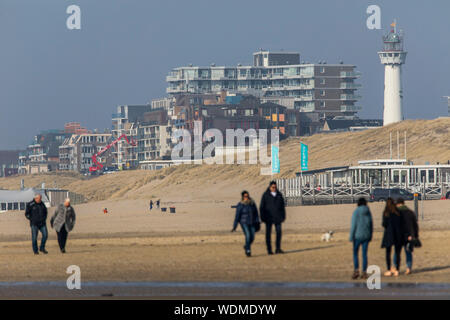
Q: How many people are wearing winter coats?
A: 7